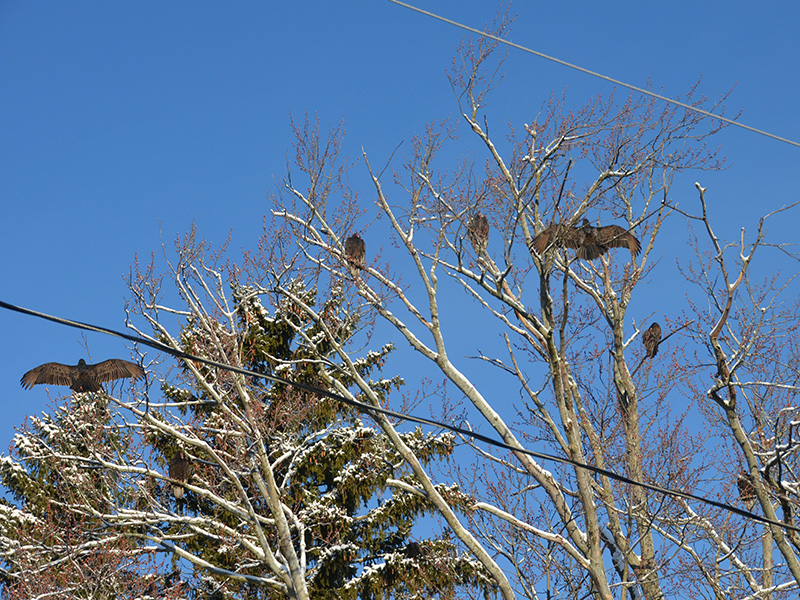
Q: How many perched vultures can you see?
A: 7